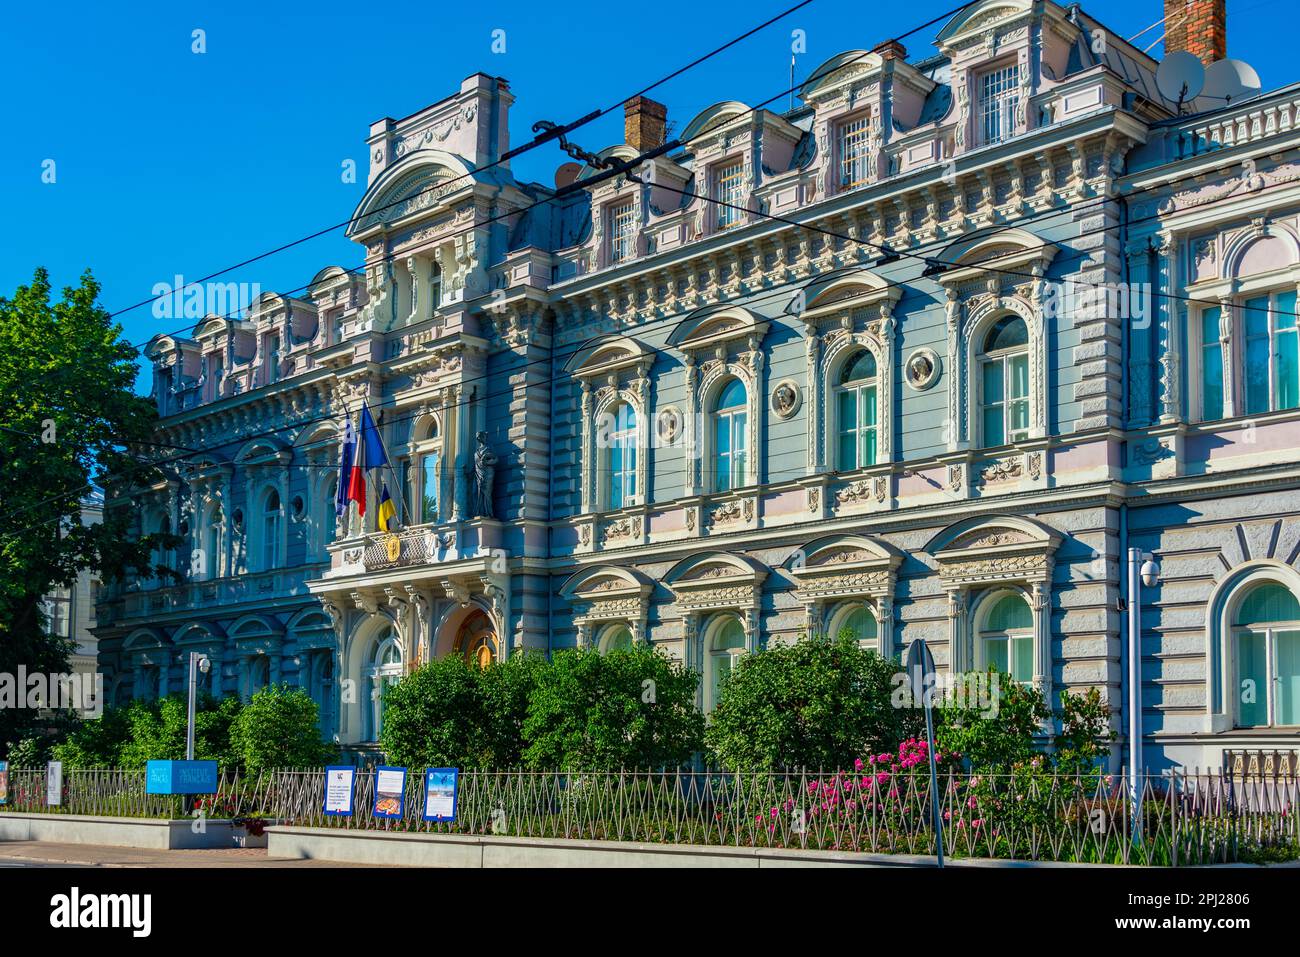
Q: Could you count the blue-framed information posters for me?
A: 3